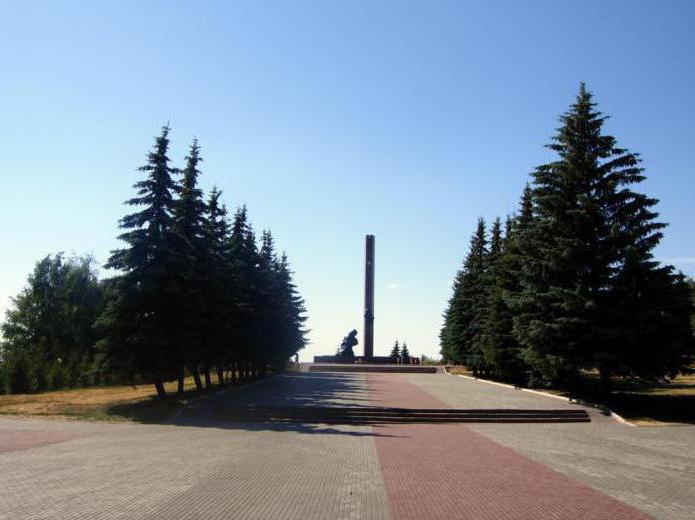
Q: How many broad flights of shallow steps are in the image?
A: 2